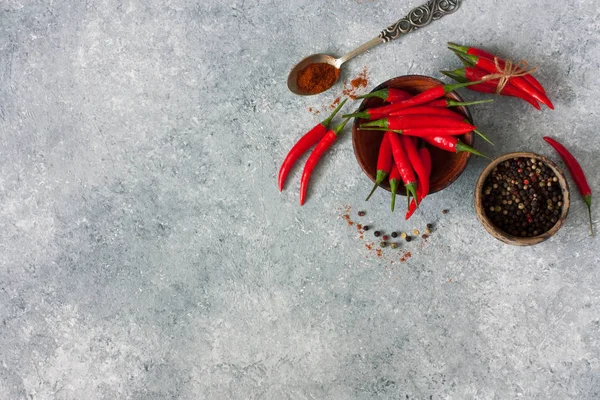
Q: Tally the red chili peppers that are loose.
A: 3